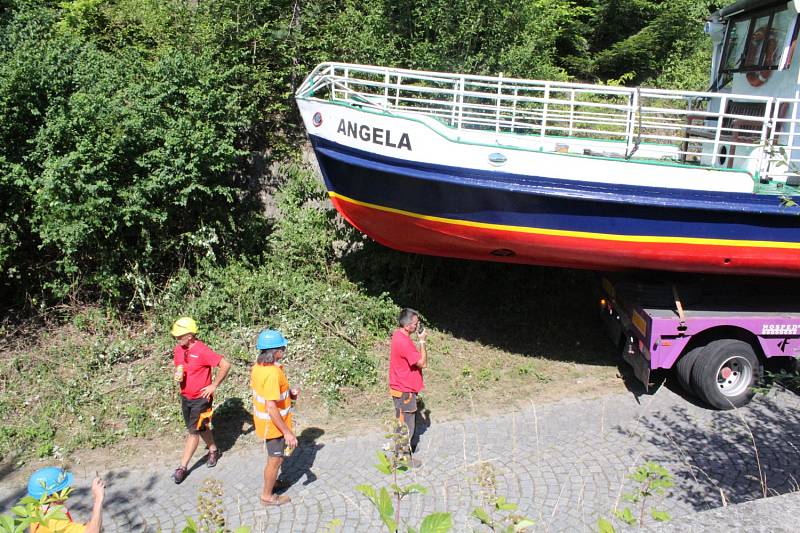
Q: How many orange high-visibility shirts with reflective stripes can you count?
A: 1